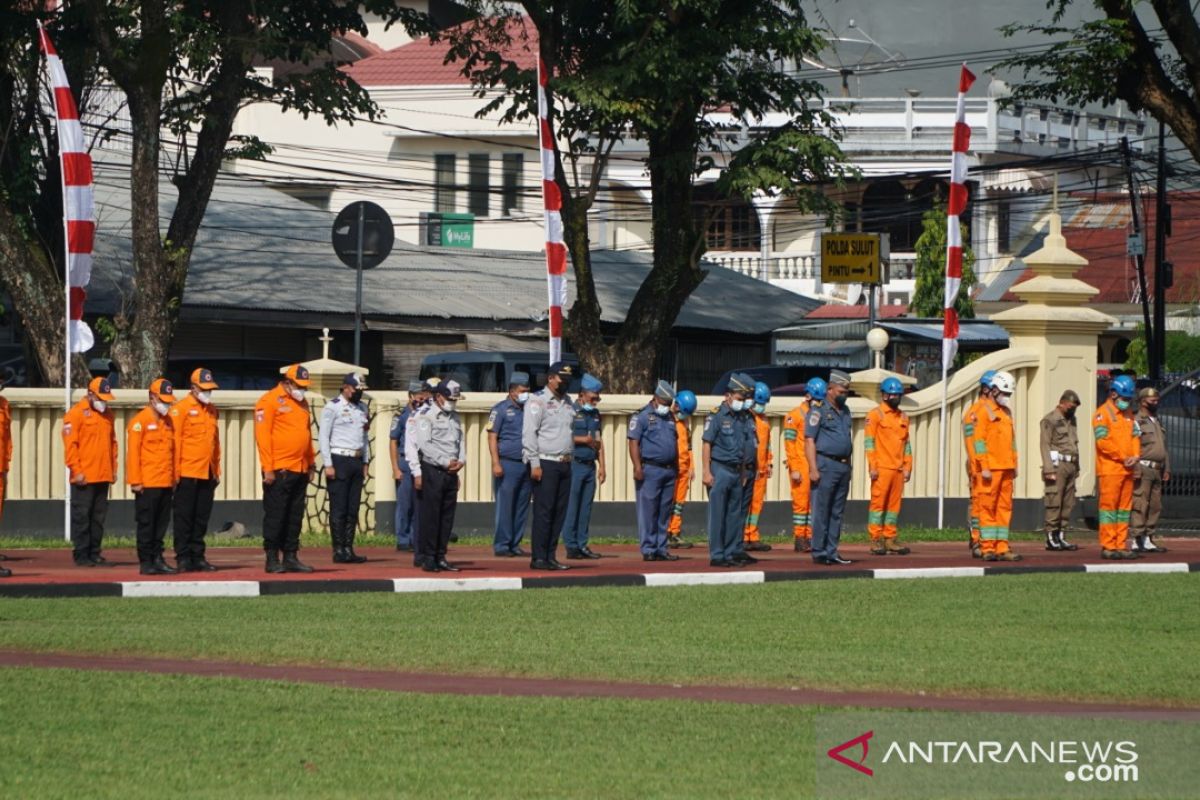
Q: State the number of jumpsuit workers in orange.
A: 7